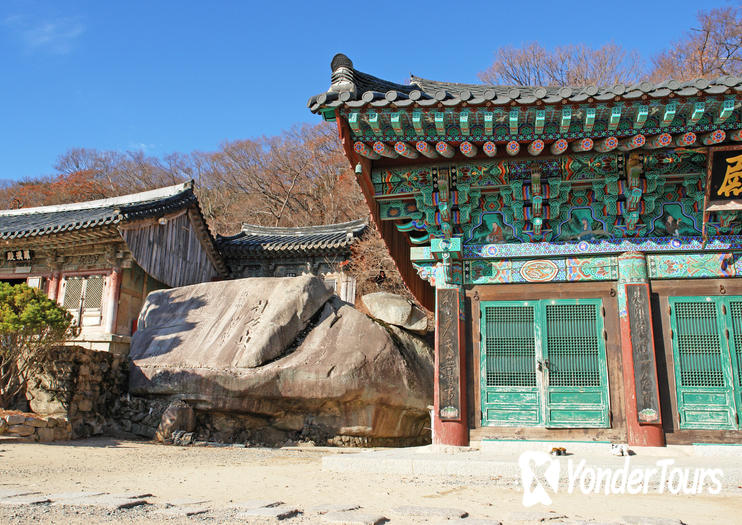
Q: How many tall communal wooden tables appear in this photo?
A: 0